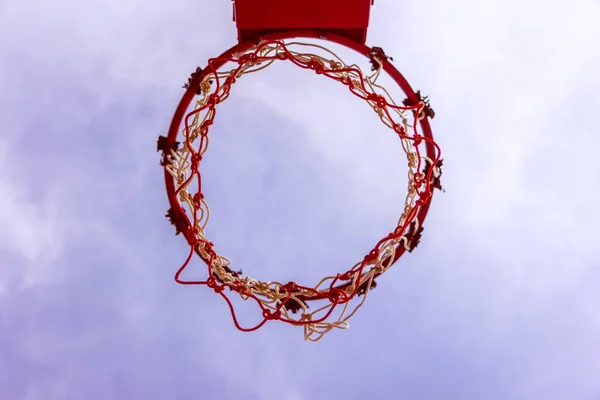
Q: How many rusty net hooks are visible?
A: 10